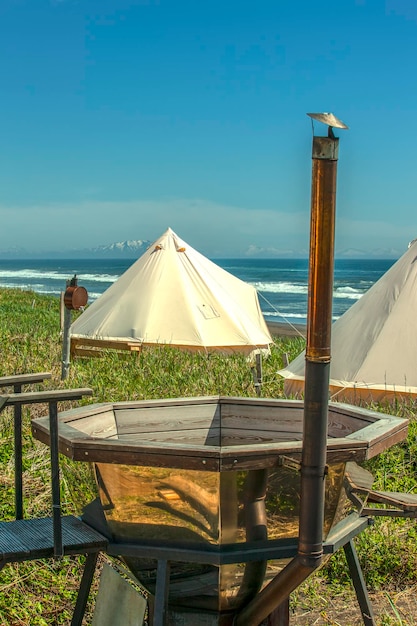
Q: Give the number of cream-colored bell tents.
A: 2